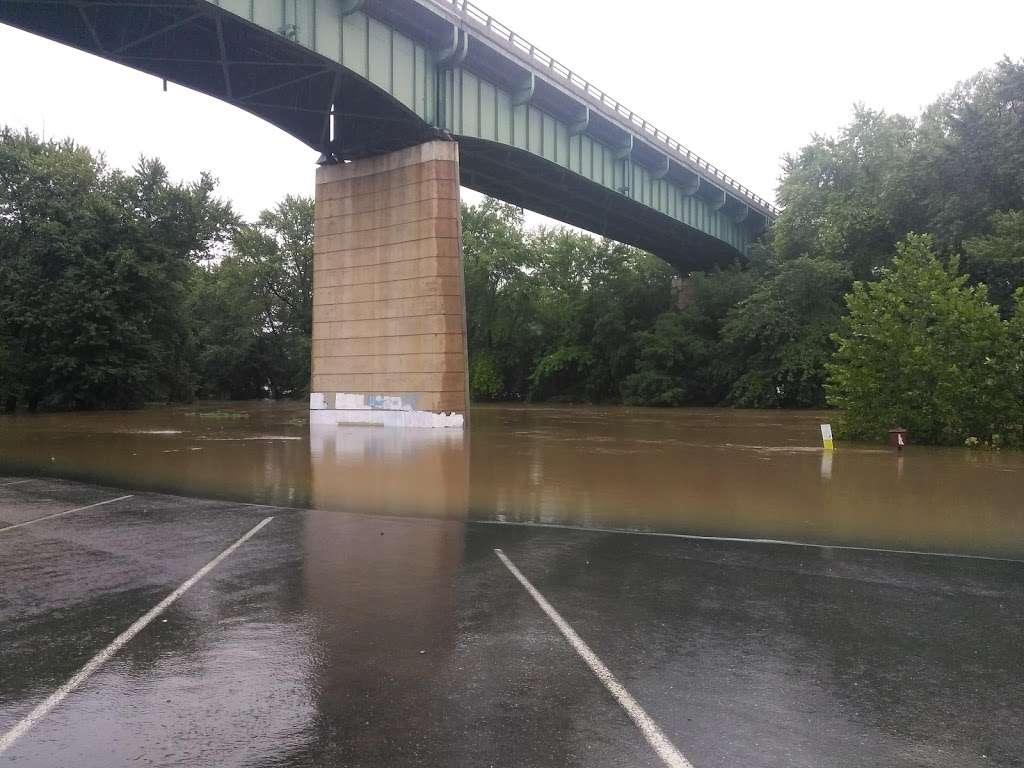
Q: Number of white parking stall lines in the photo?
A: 4